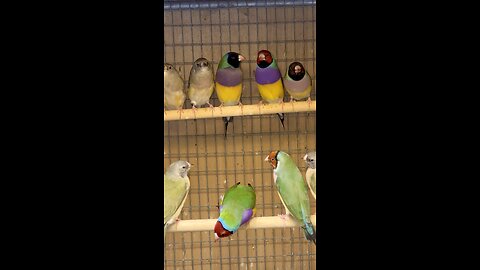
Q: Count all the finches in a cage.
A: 9